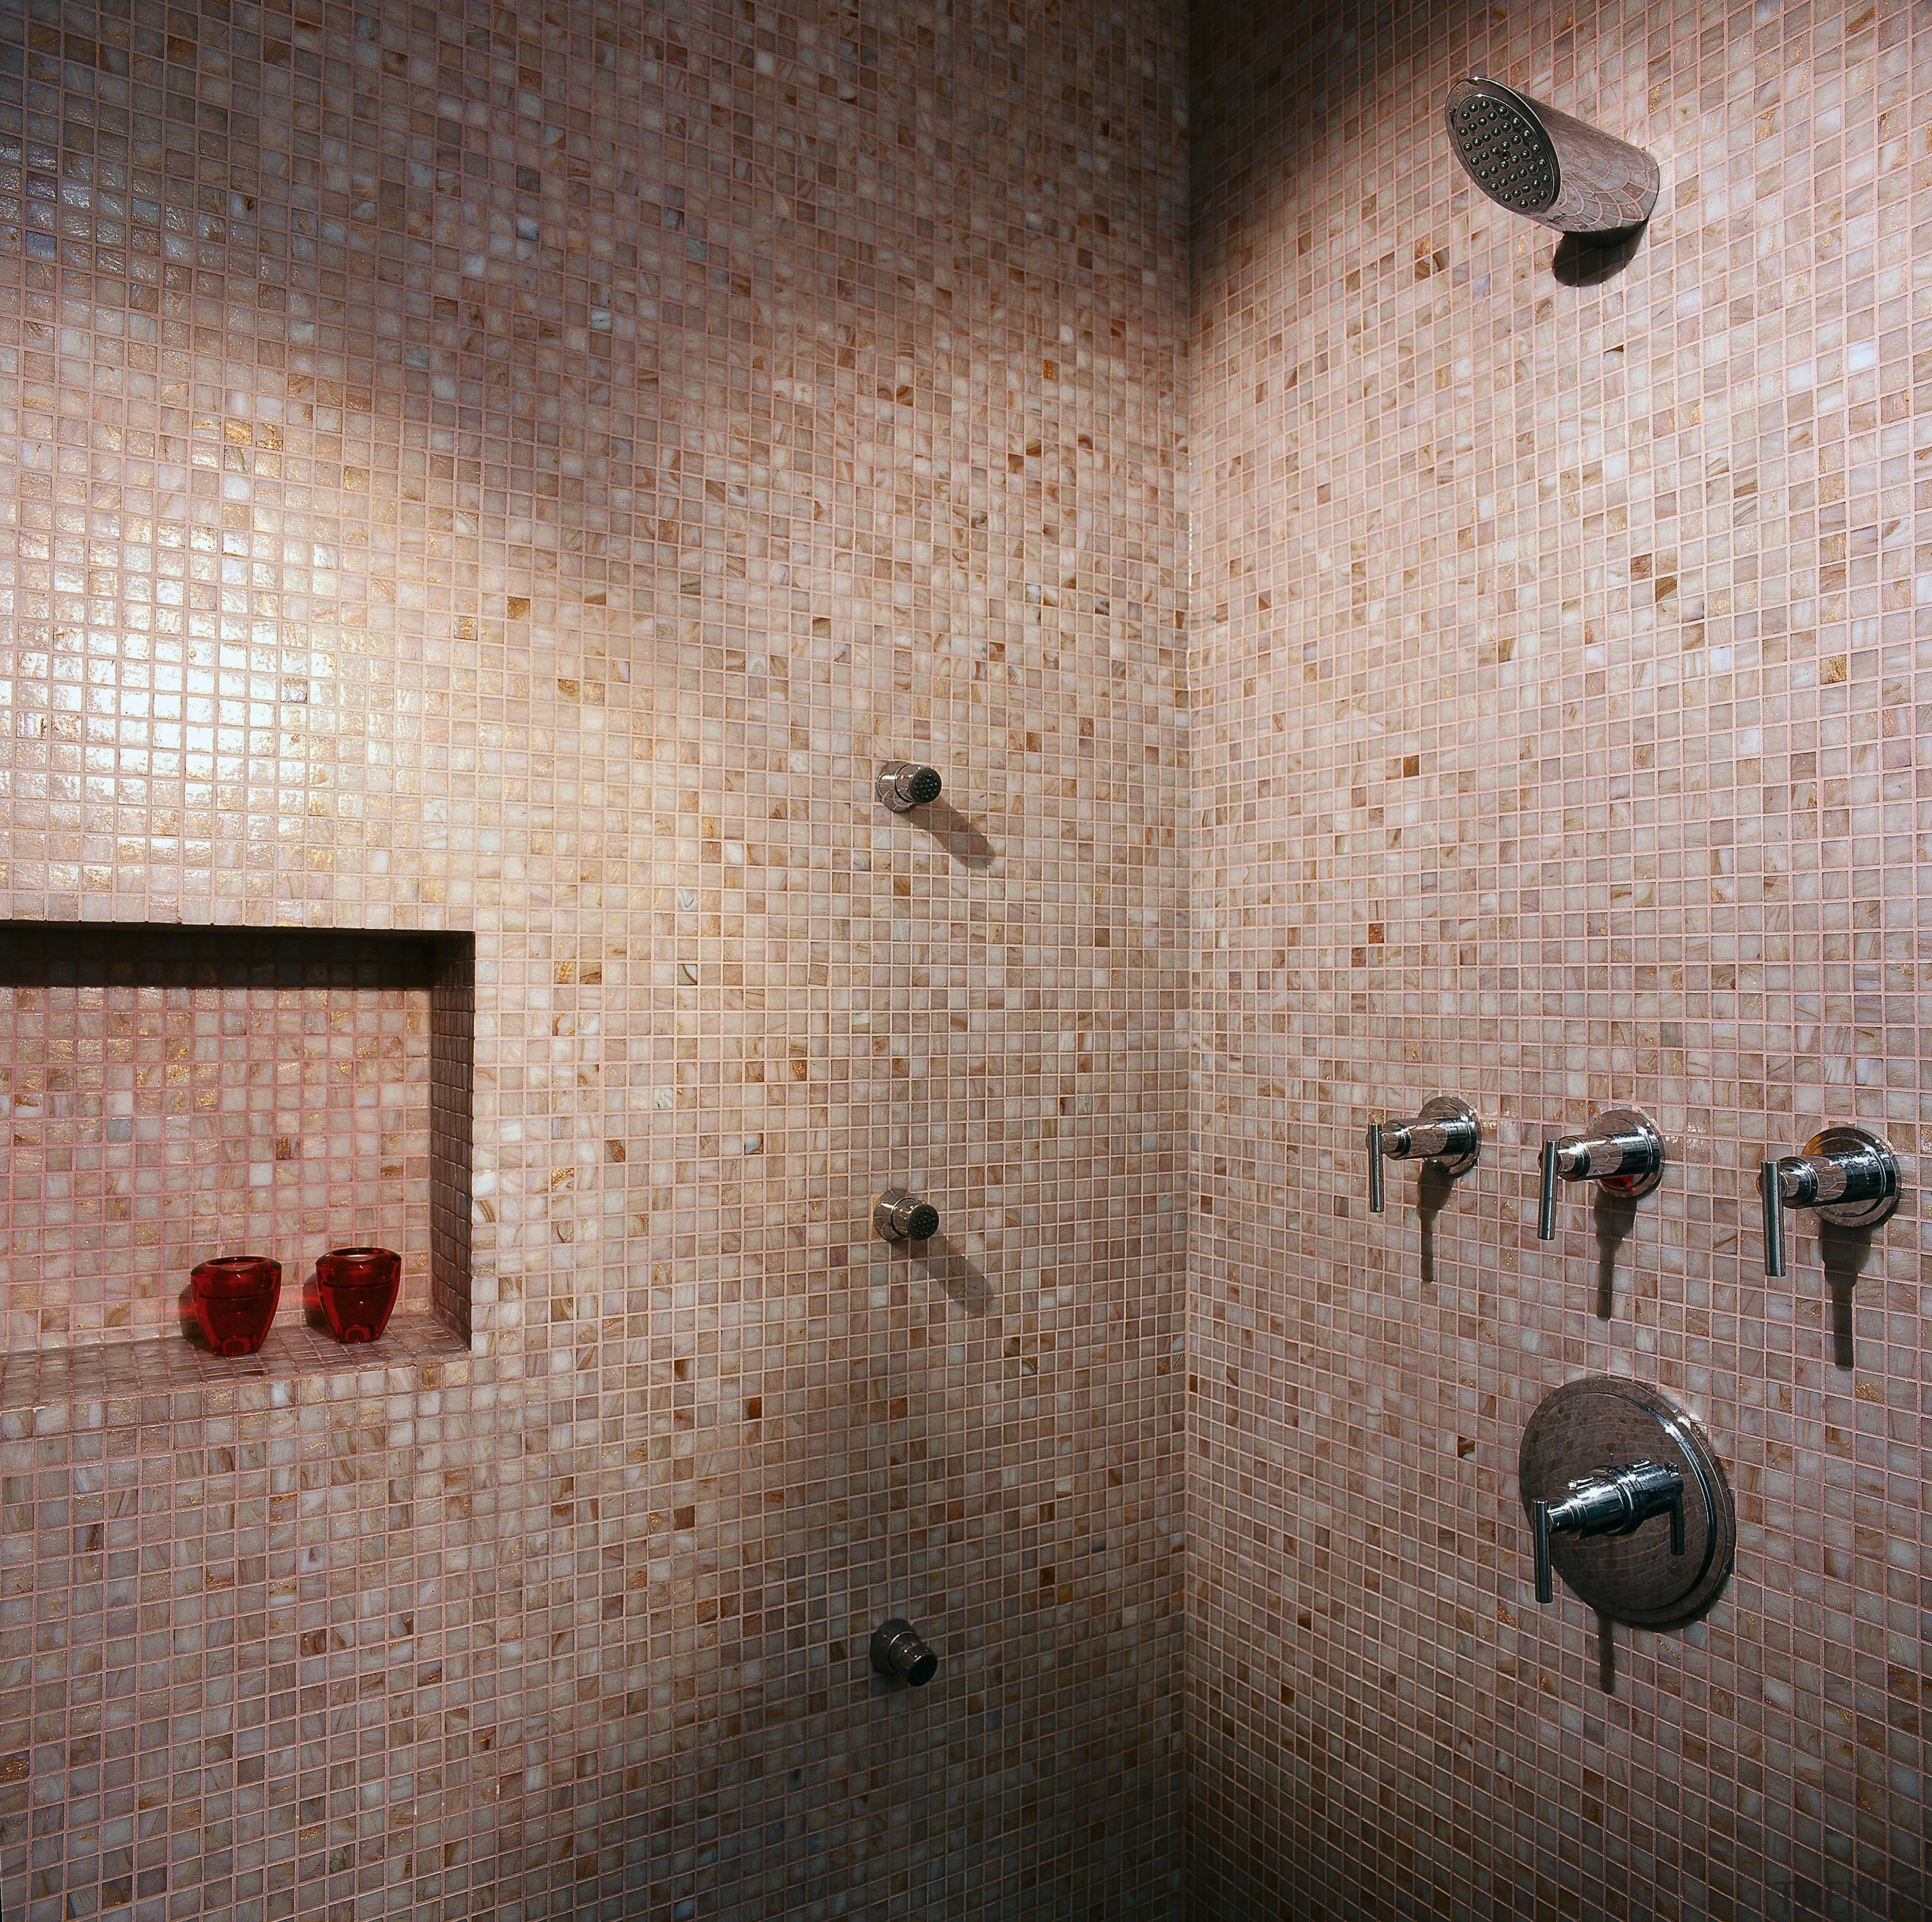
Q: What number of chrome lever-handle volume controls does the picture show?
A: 3